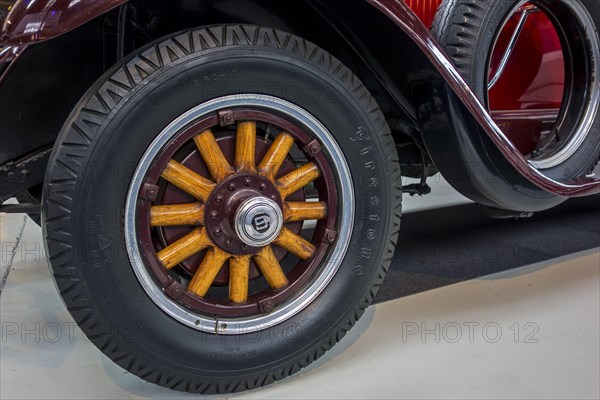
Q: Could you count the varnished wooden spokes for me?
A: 12